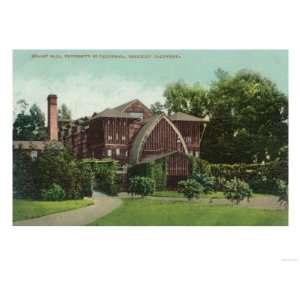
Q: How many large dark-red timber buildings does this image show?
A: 1